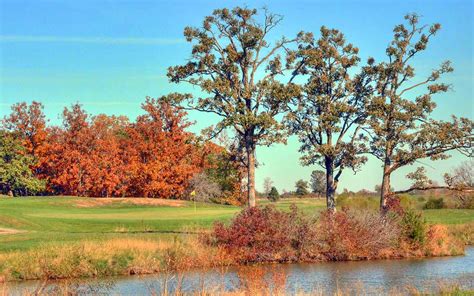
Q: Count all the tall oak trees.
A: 3